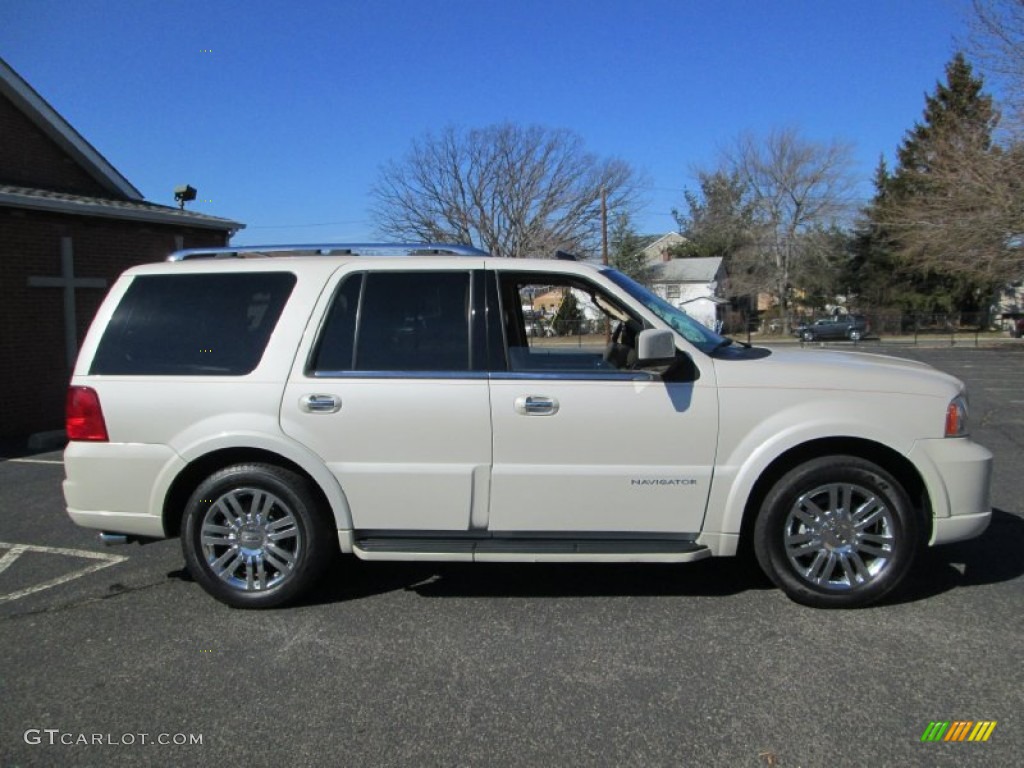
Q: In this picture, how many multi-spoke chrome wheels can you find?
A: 2